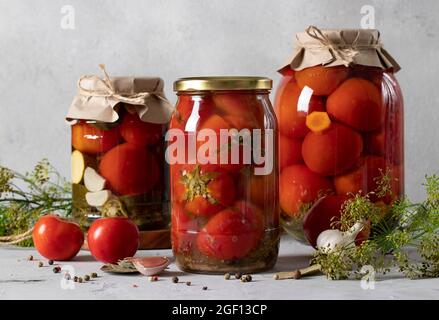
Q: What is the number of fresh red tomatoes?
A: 2